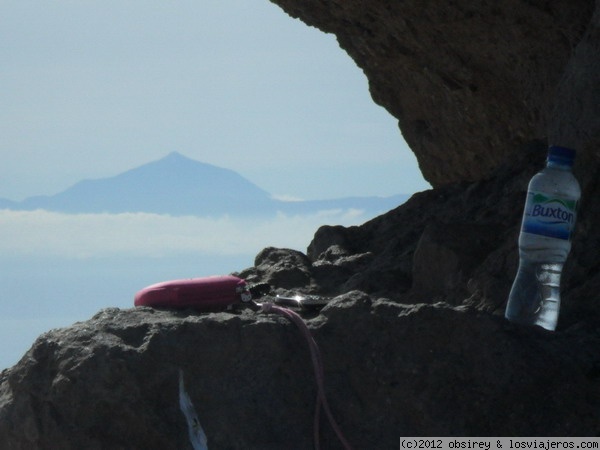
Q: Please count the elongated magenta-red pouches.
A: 1